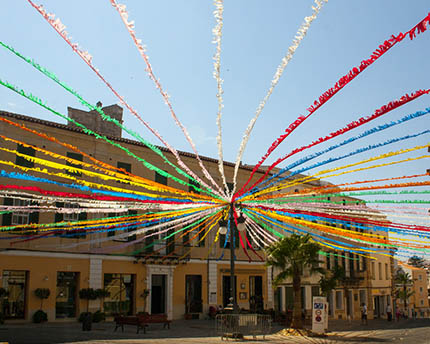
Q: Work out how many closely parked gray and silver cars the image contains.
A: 0